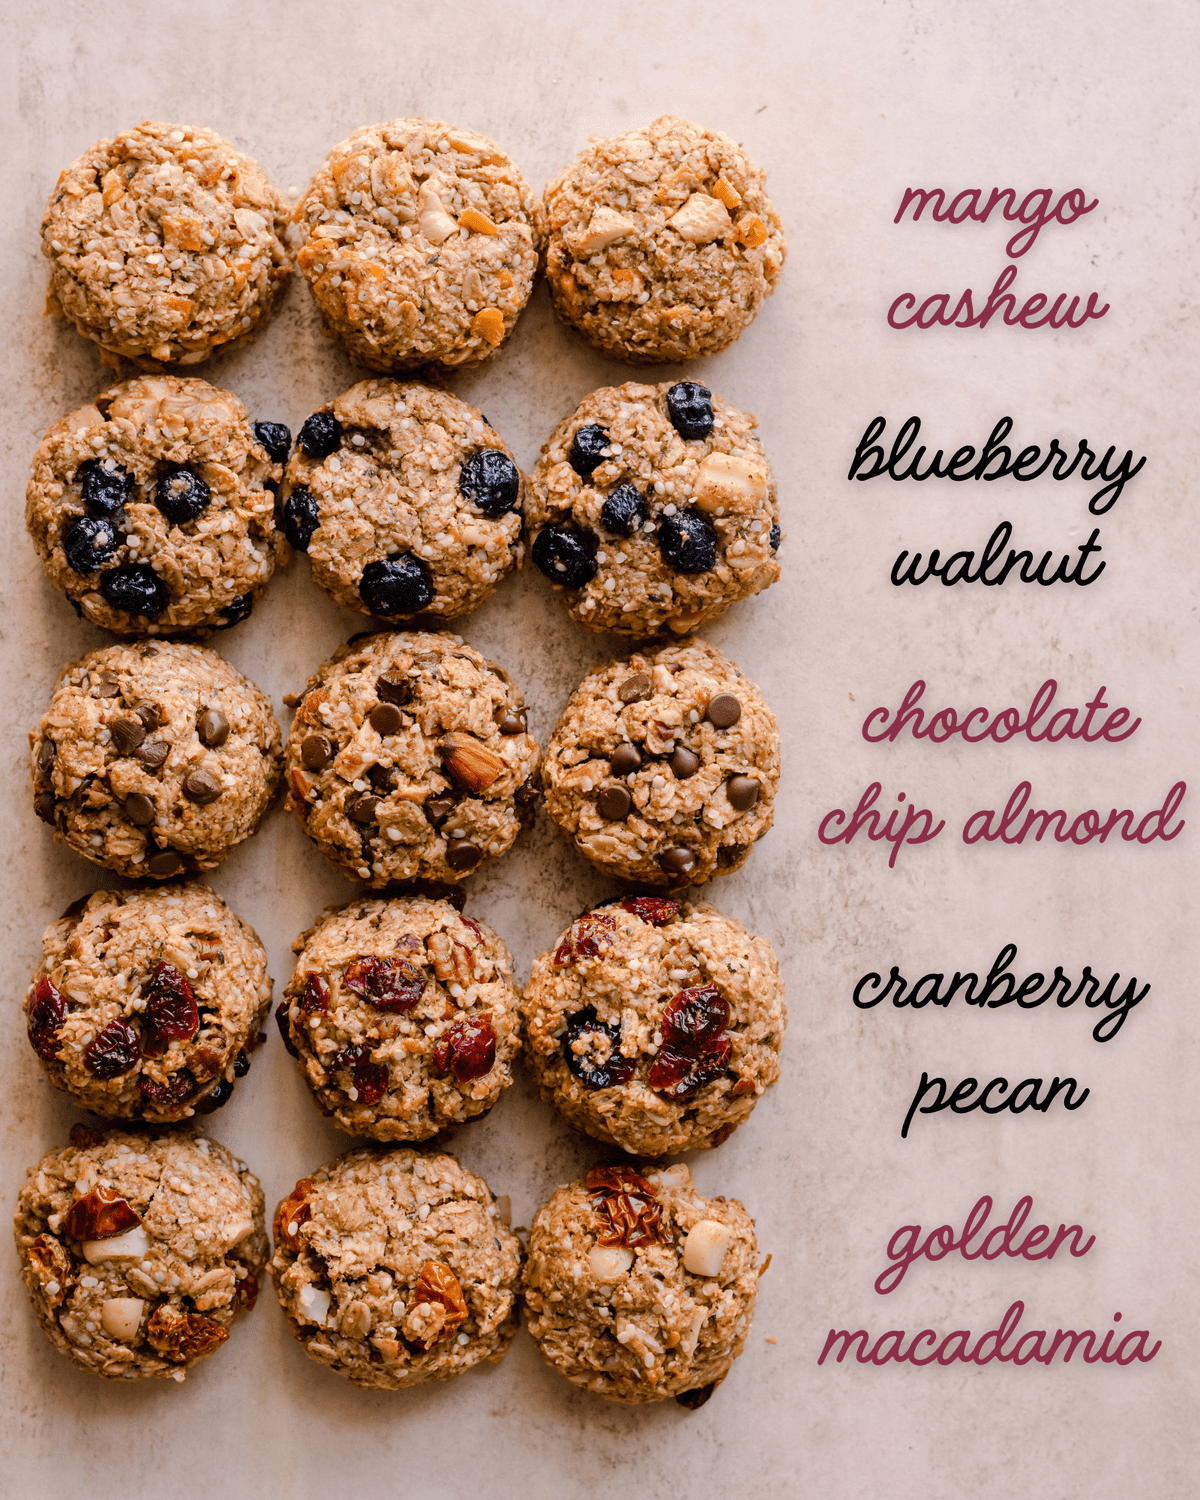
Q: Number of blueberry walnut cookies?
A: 3